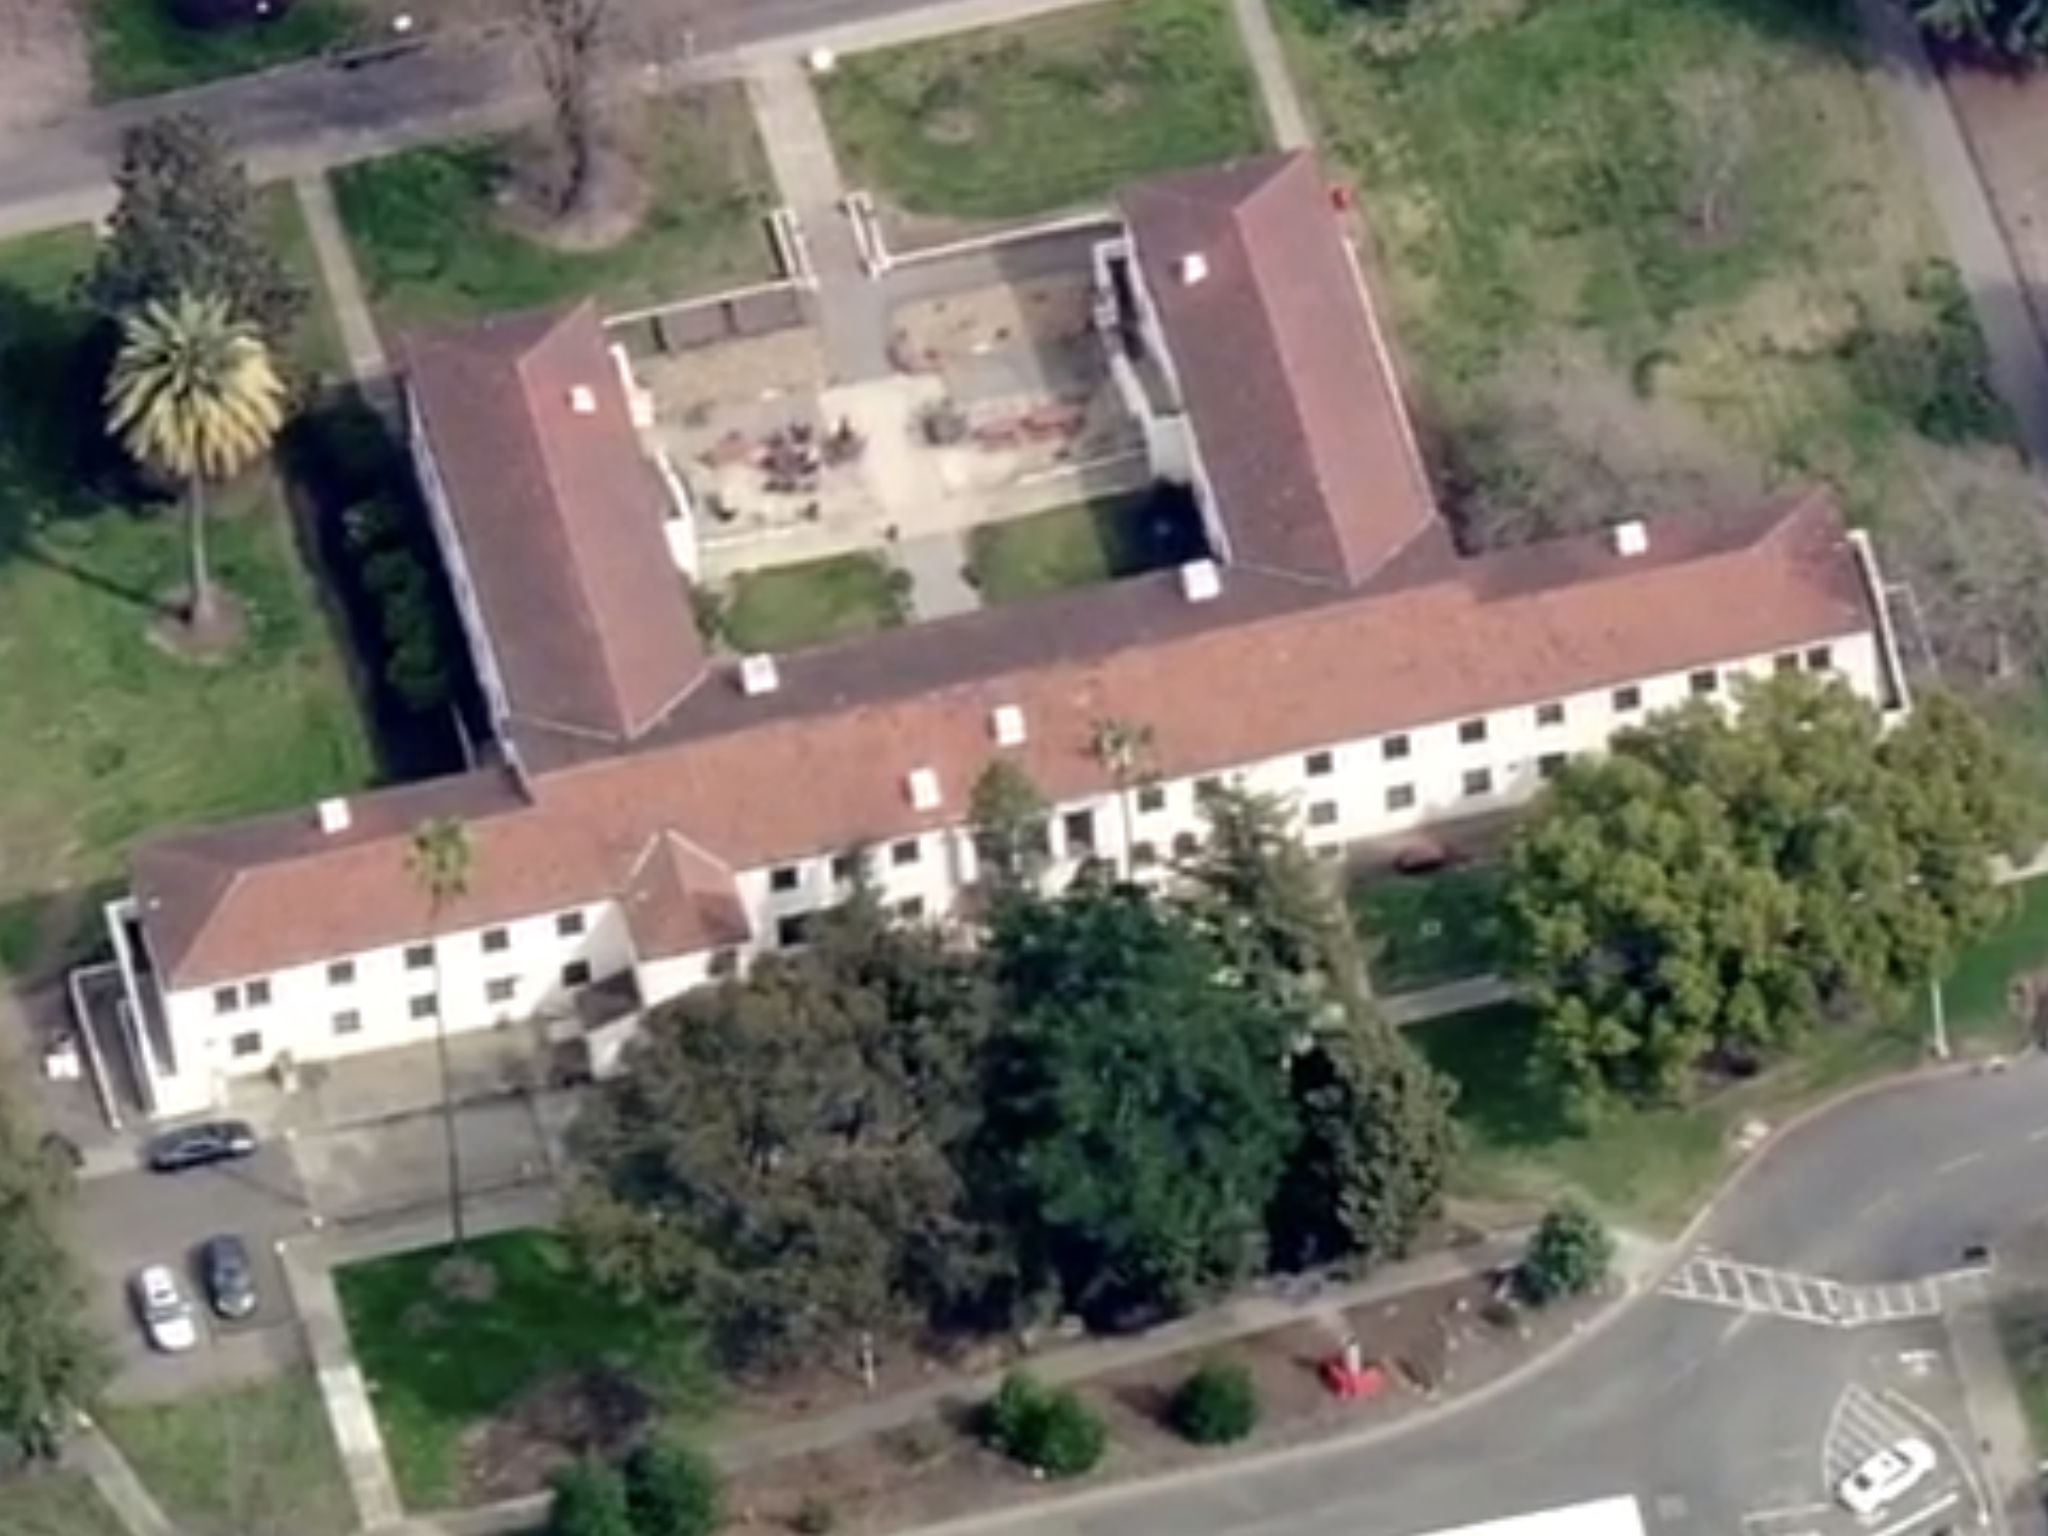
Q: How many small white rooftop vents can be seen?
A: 8